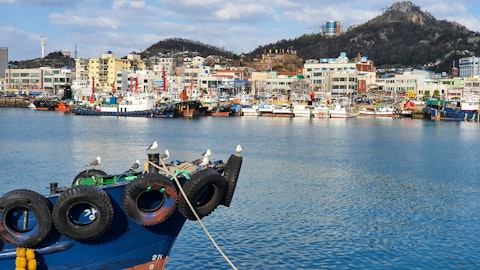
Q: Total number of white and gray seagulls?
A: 7